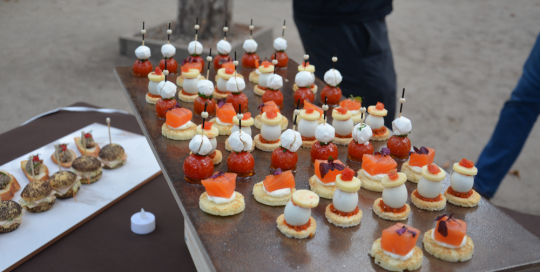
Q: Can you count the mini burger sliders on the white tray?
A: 5